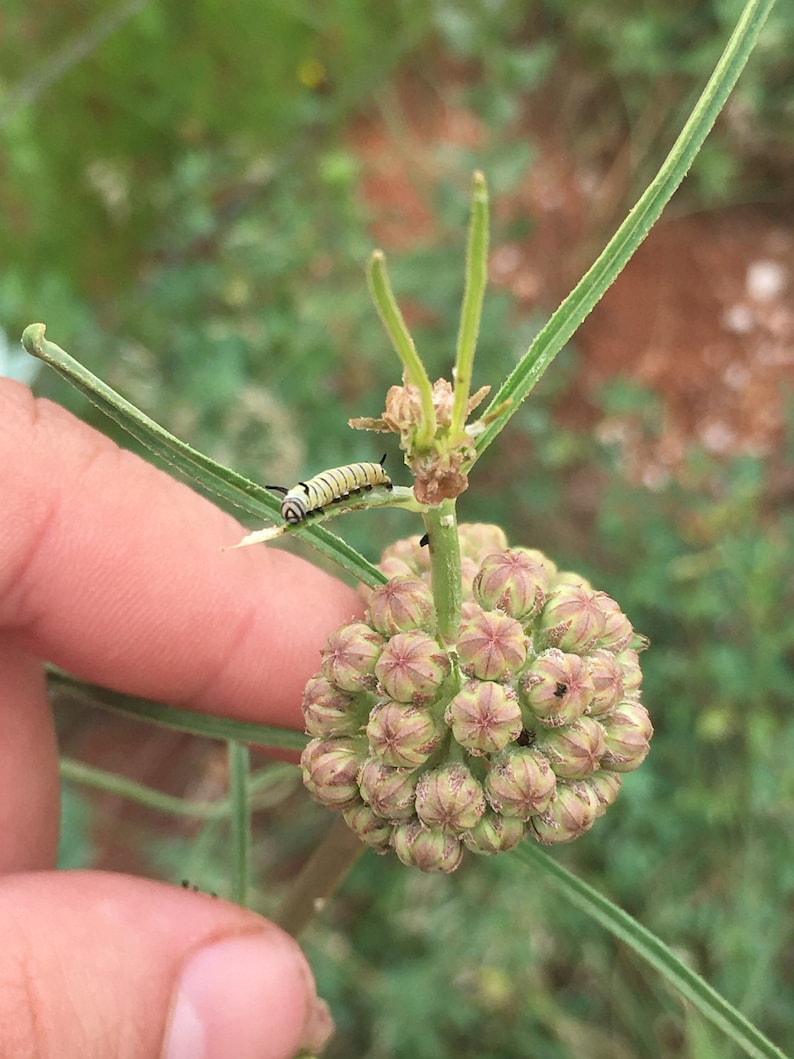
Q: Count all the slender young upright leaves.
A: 2